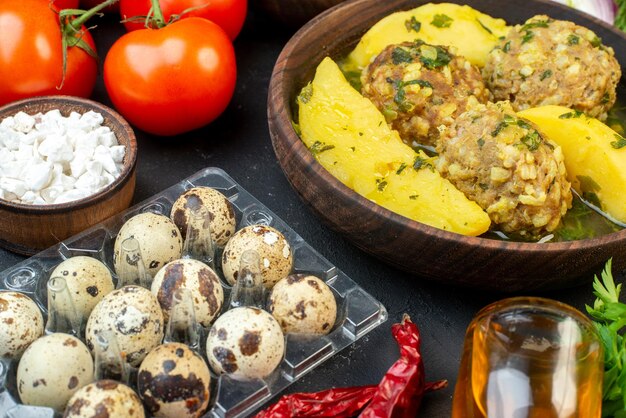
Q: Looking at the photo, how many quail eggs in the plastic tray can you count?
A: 12